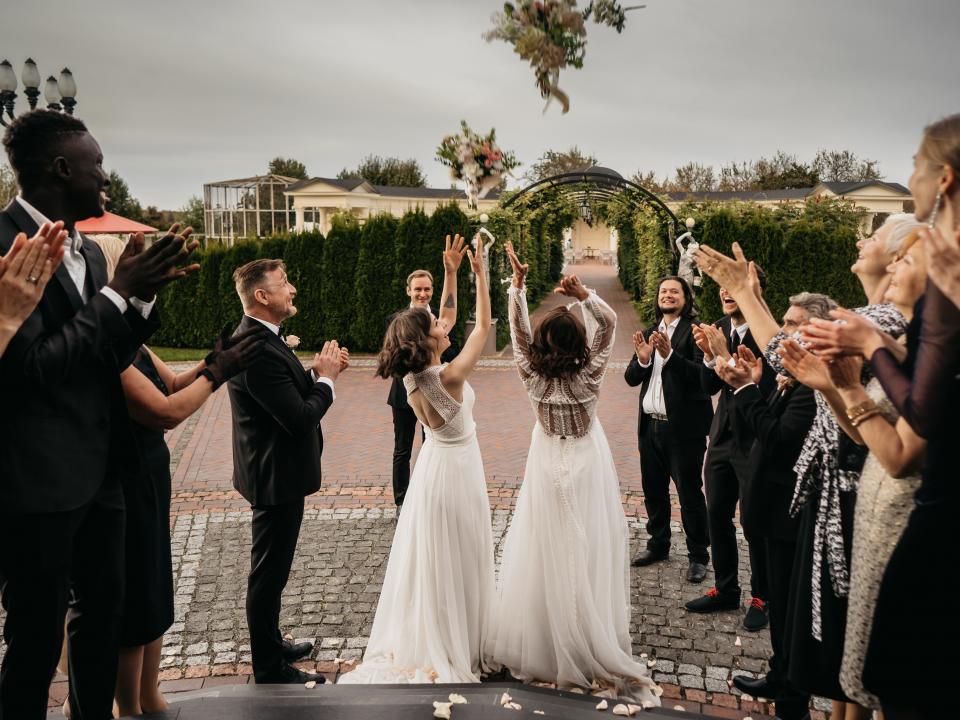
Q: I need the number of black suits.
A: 6